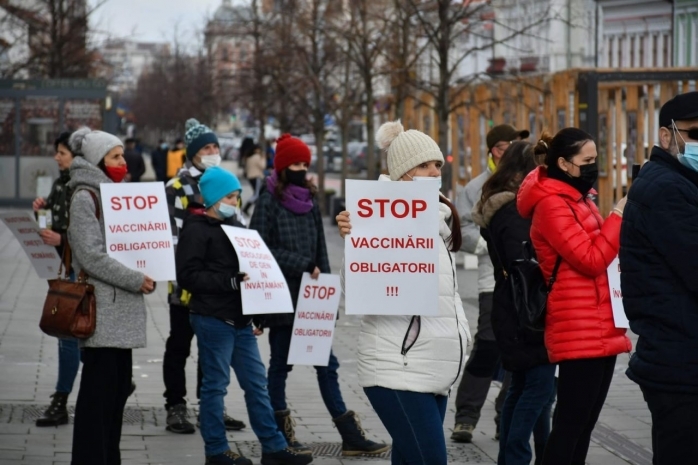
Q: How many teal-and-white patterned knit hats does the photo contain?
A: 1